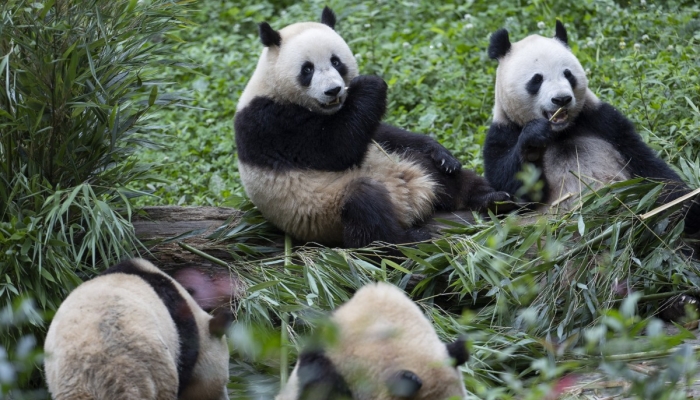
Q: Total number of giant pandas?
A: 4